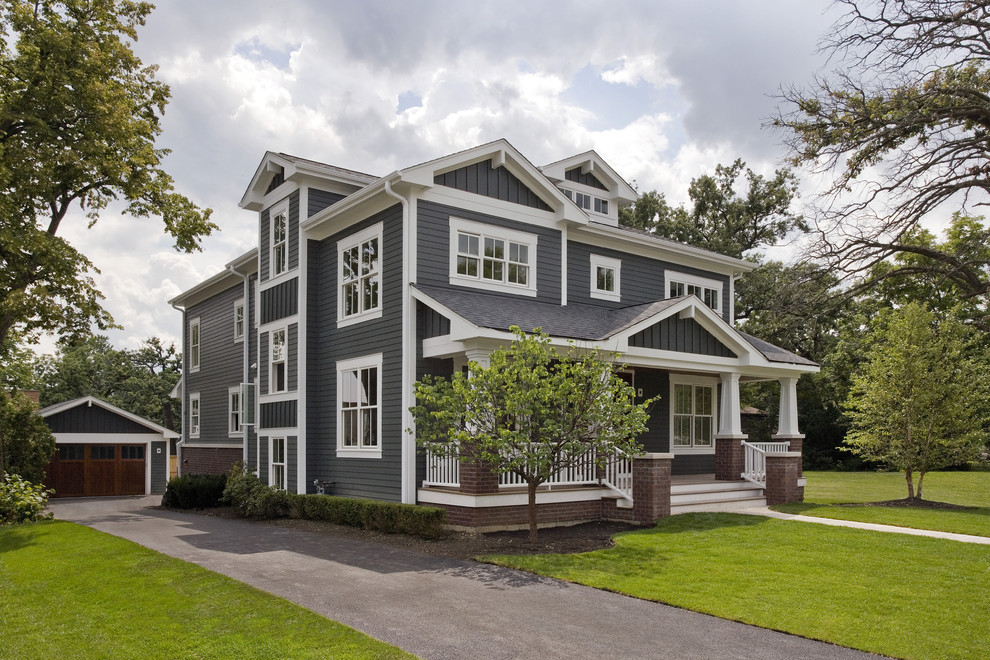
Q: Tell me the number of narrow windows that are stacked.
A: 3